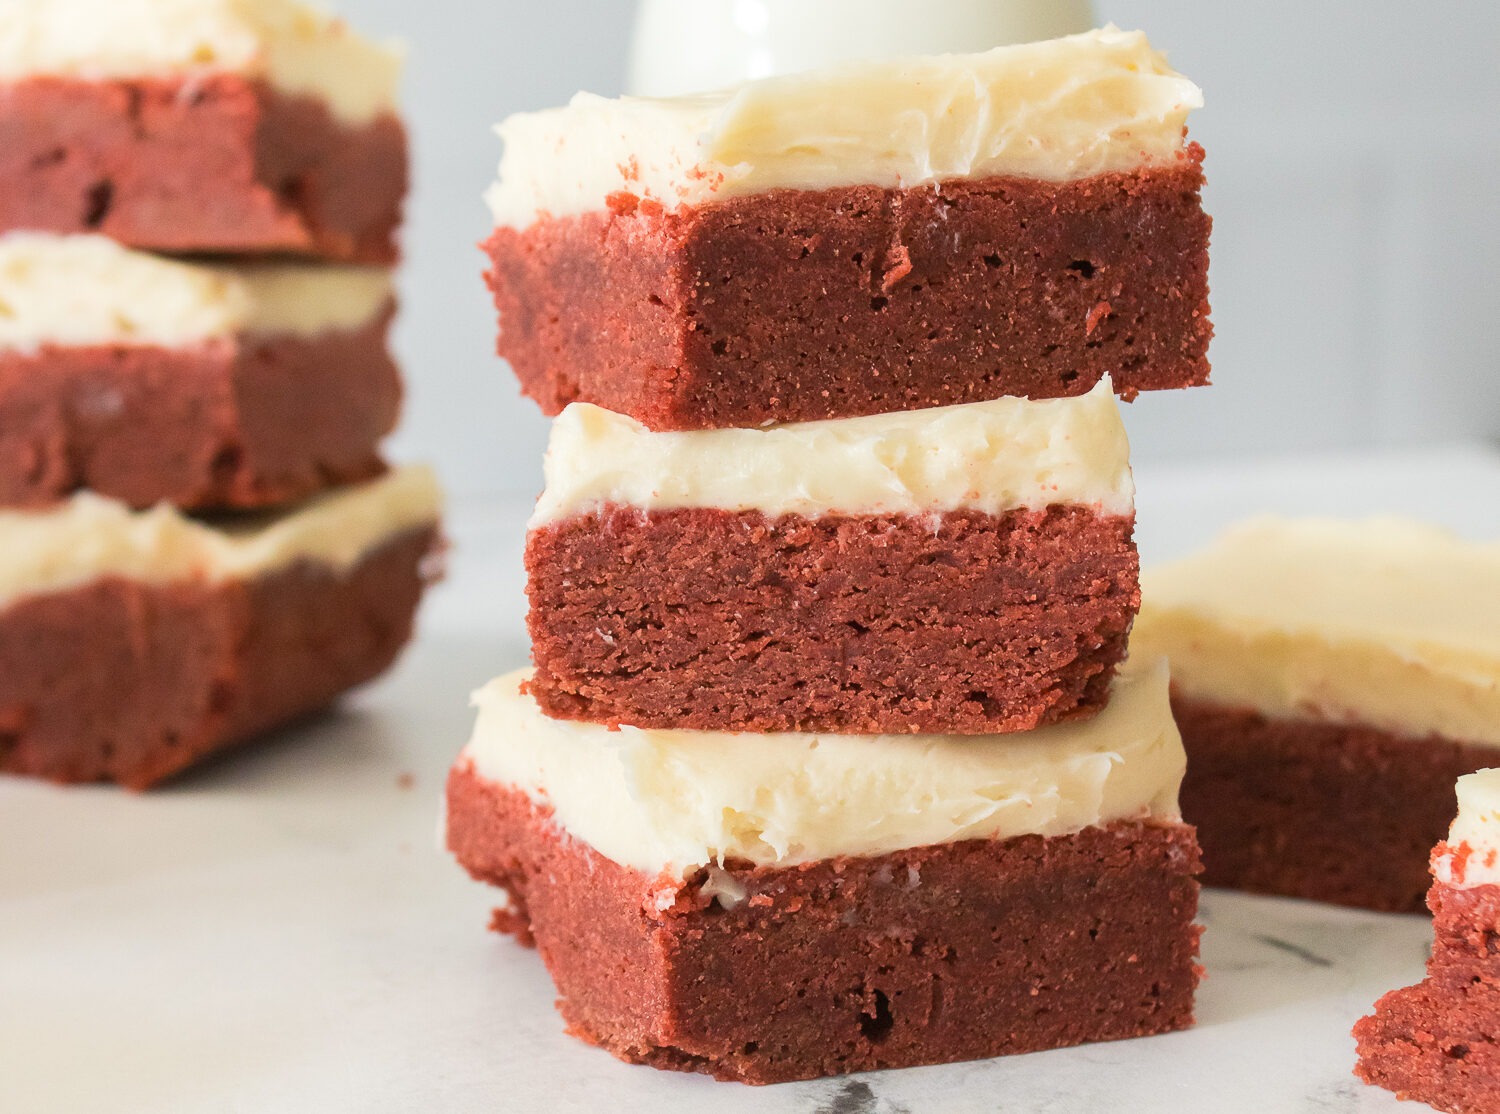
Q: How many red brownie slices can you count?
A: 8